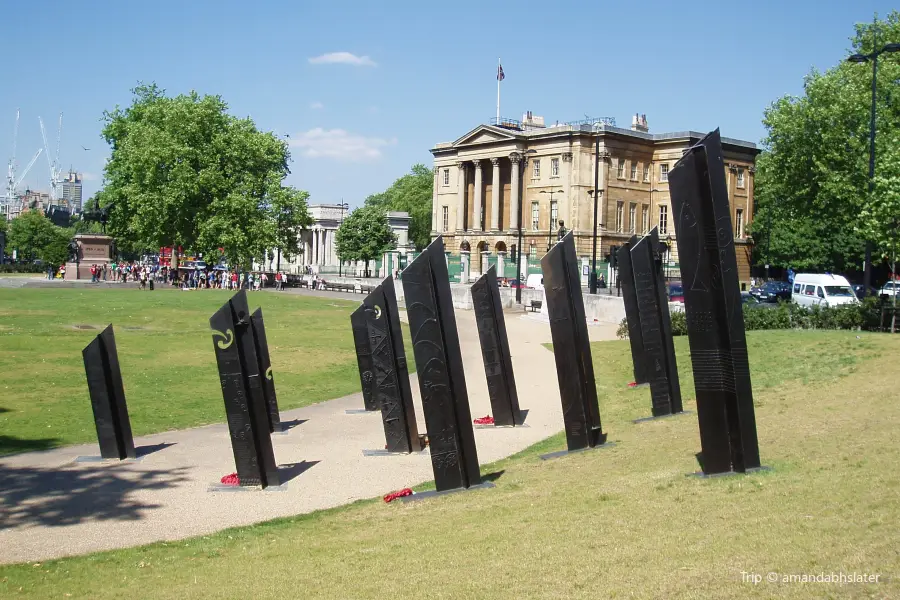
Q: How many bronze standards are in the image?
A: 11